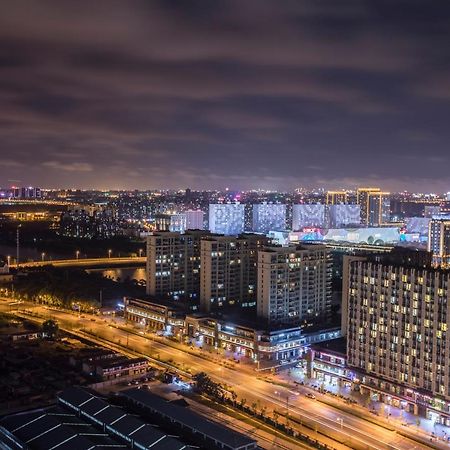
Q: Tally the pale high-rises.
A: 4